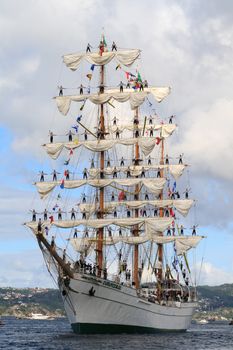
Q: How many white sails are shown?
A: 10